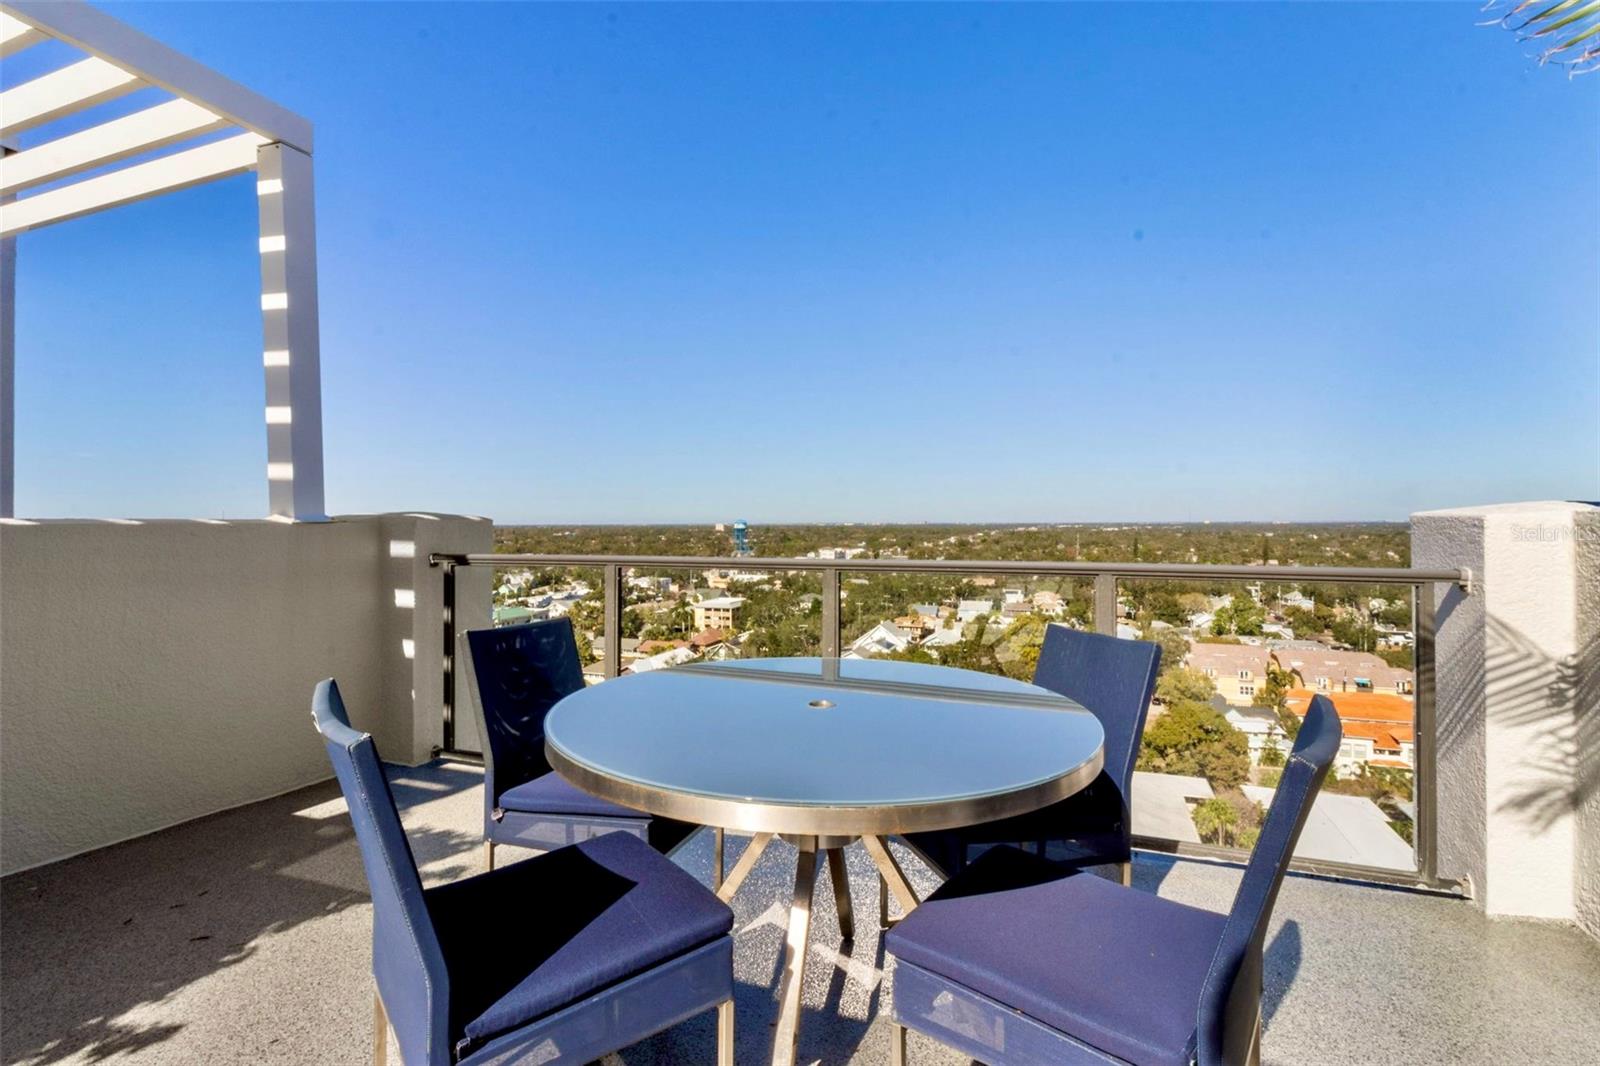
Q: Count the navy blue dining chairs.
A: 4